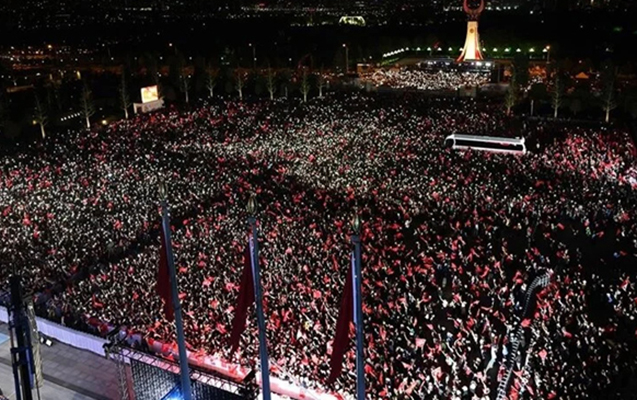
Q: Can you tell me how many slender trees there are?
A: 12